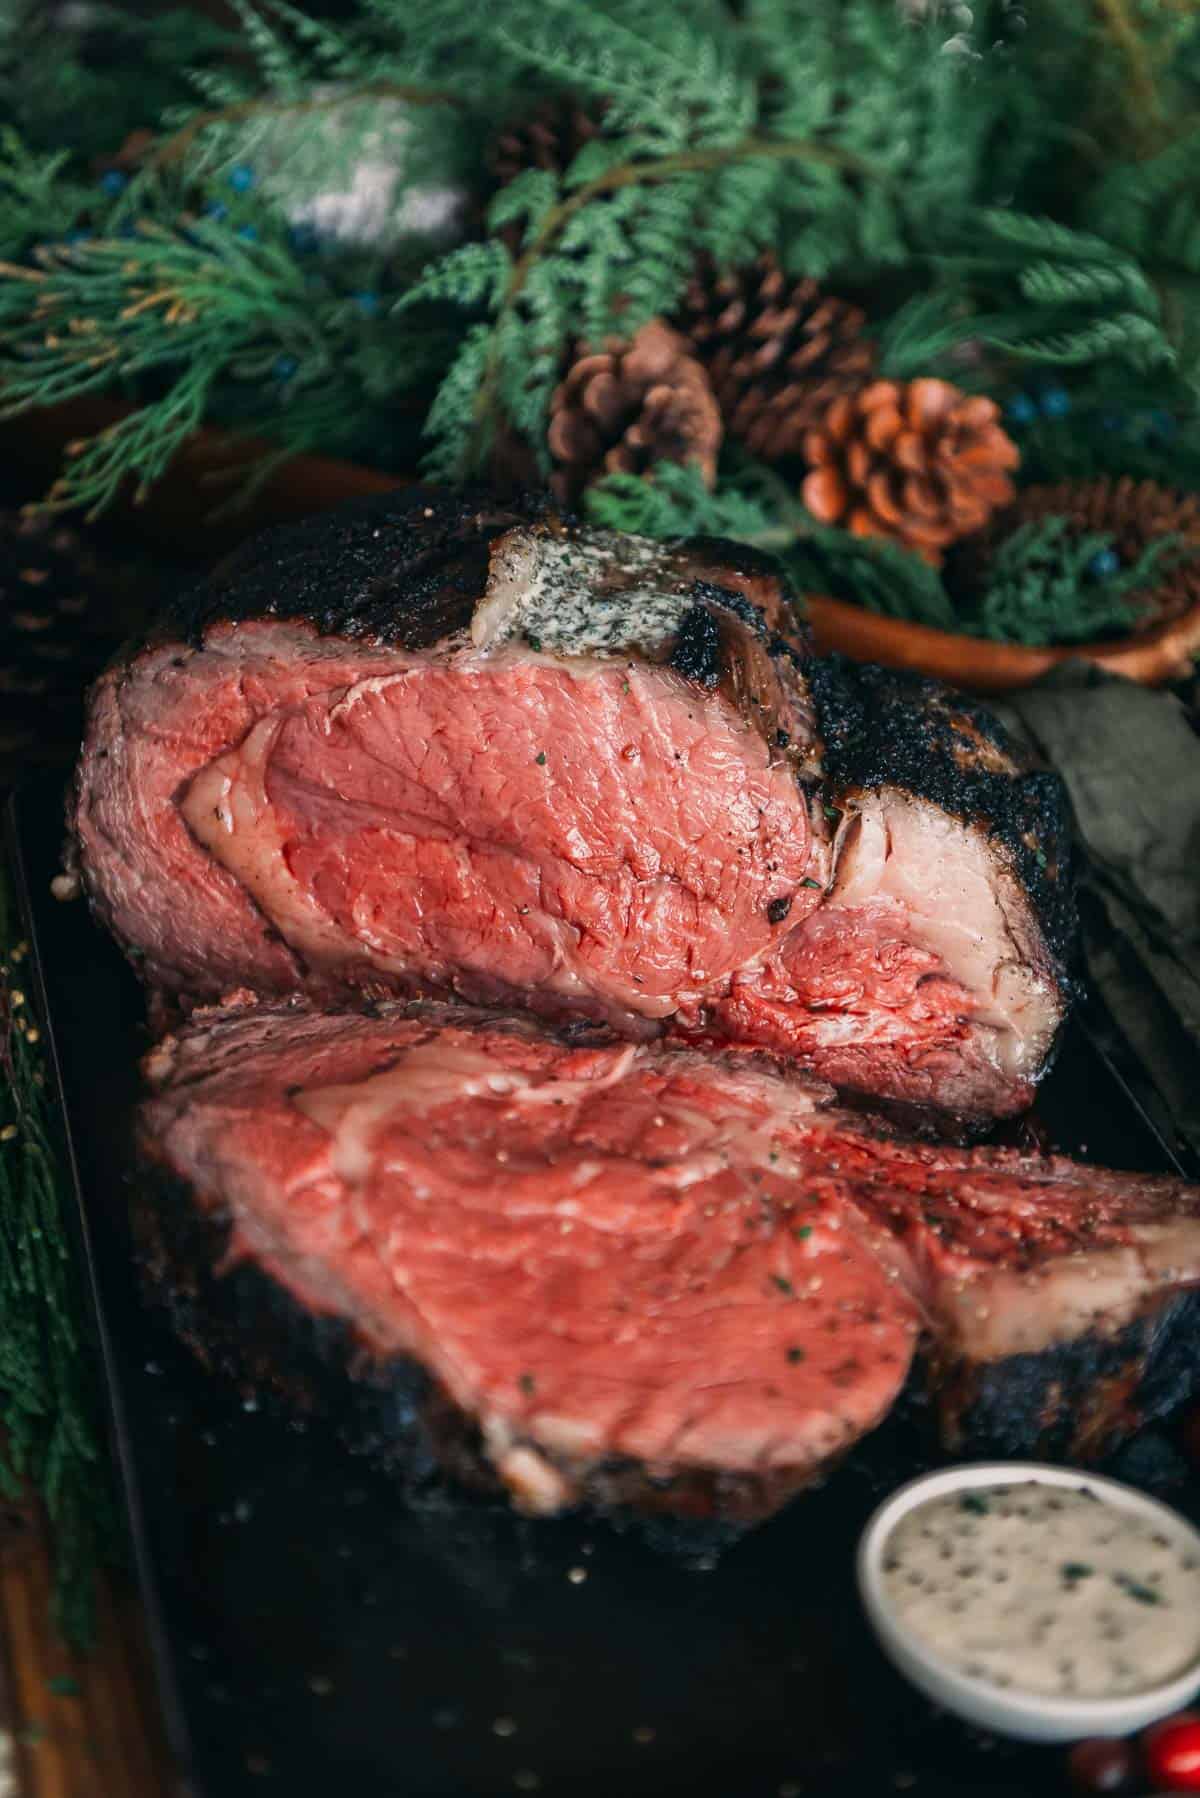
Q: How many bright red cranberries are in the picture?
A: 1